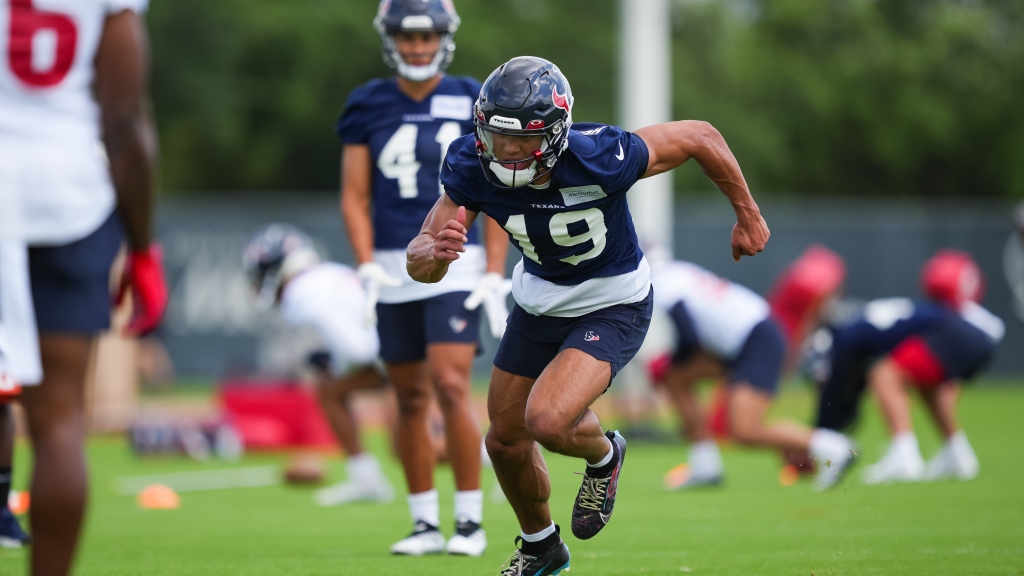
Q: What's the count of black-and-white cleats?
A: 2